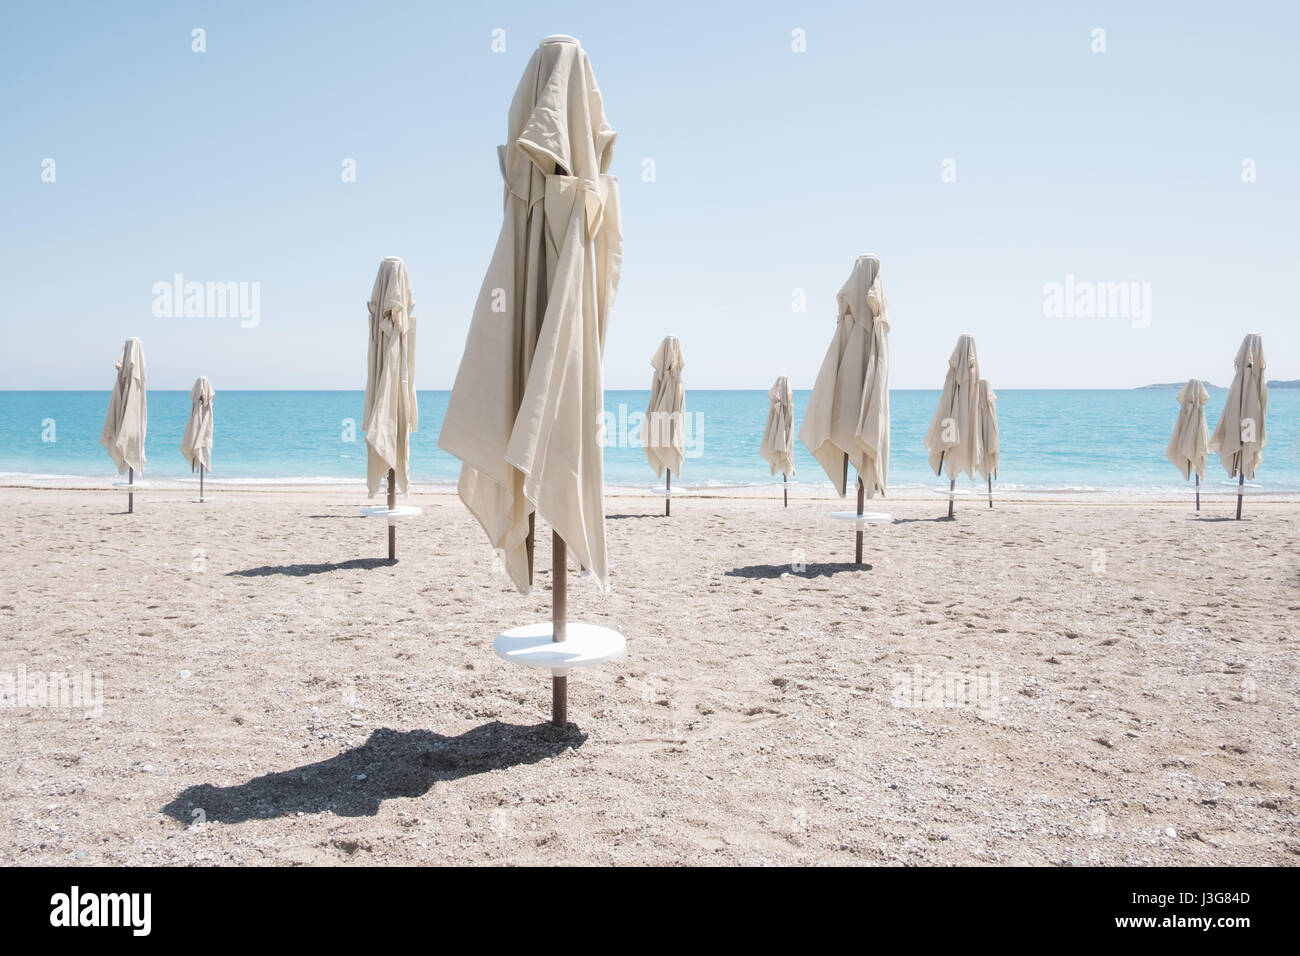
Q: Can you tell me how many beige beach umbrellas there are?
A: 11